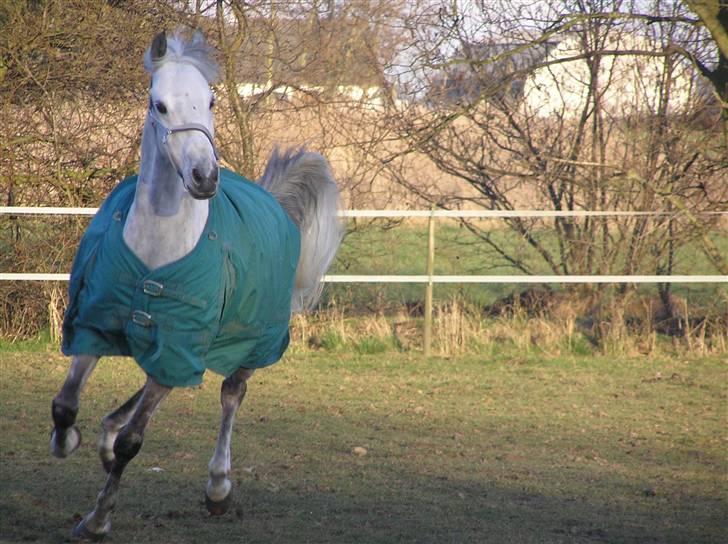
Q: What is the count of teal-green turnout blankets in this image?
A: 1